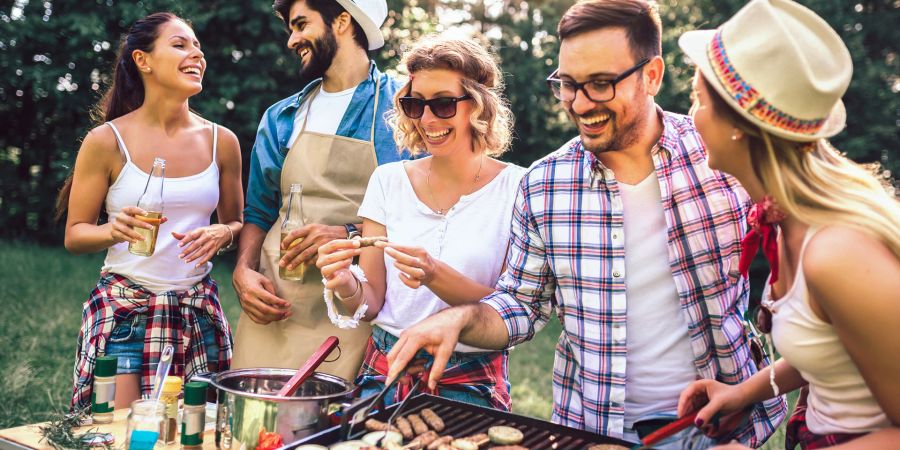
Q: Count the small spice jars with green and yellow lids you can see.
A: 3